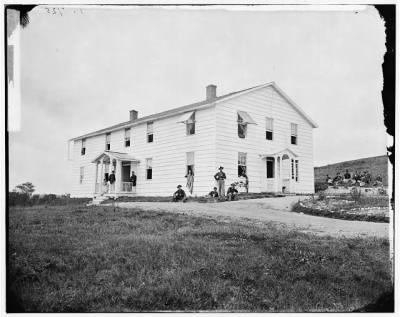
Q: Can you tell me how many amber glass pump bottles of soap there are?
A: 0